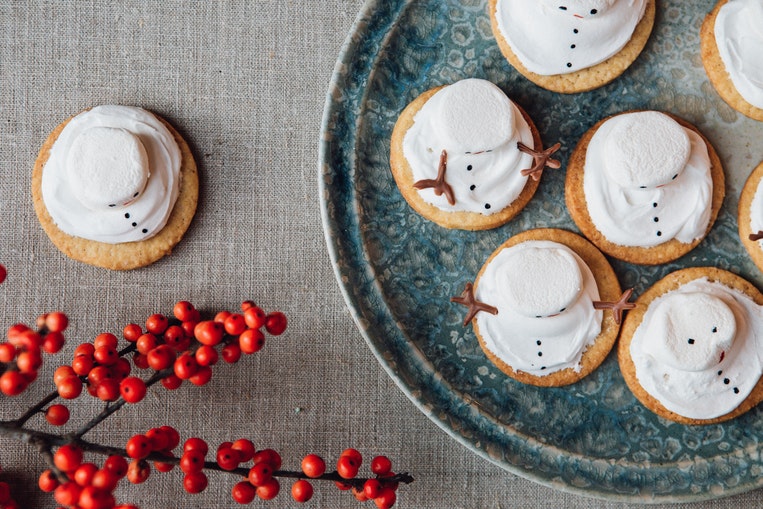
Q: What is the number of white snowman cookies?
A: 8